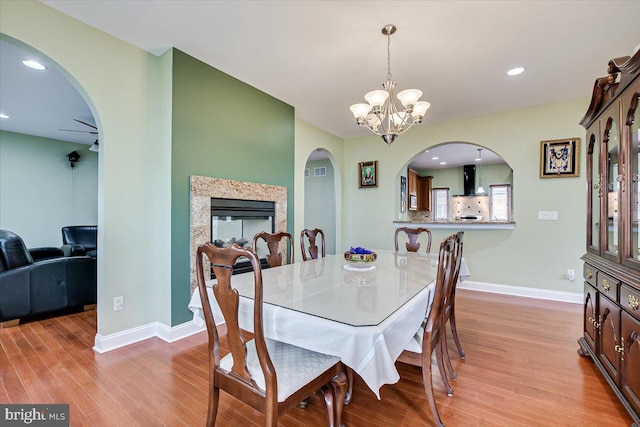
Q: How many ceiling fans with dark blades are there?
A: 1